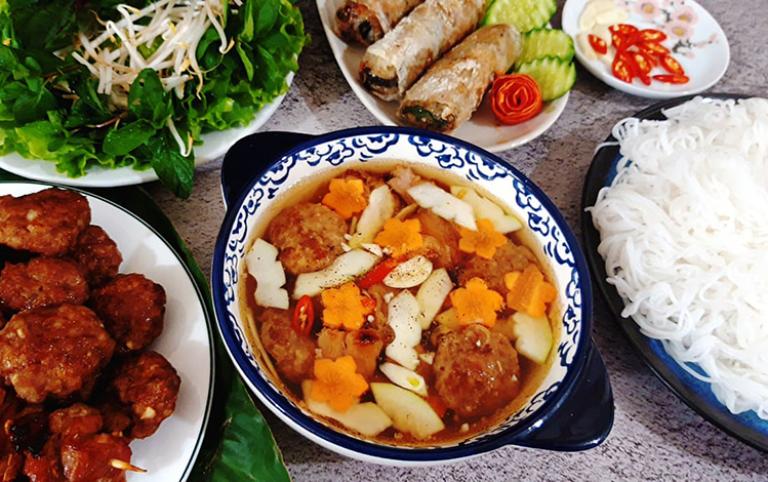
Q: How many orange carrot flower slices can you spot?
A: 7